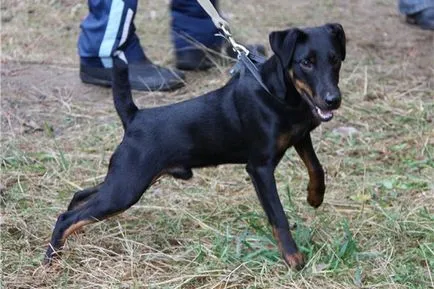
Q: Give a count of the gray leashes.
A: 1